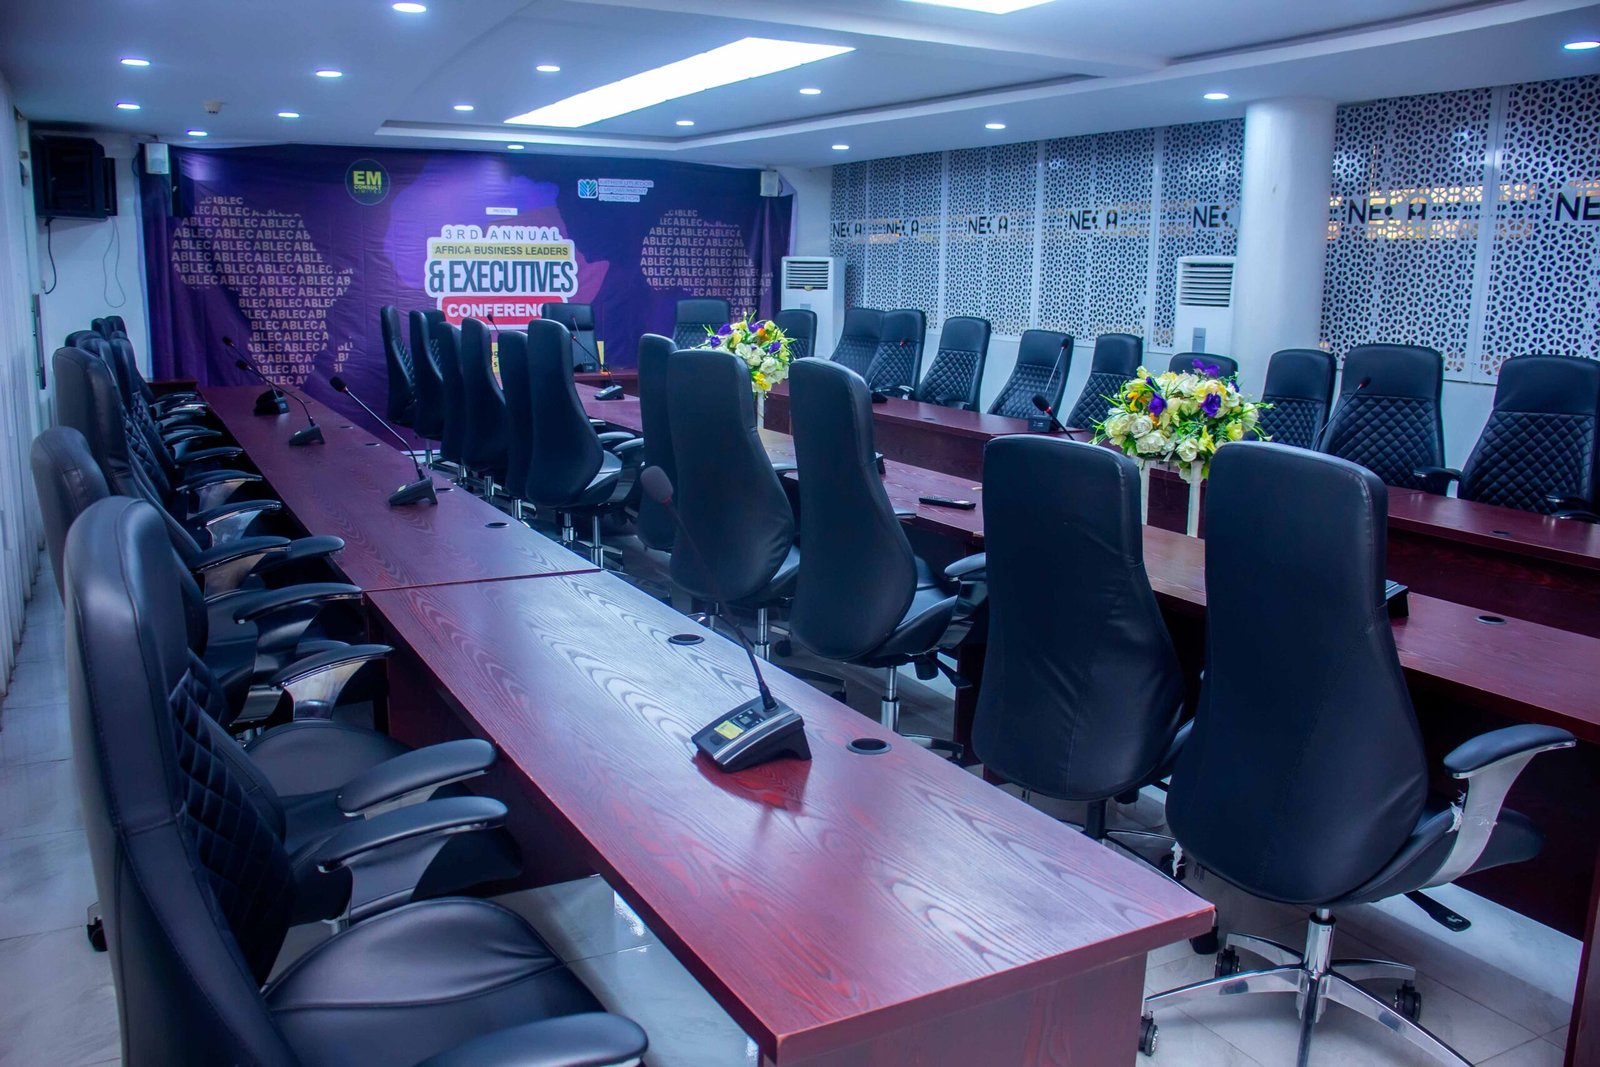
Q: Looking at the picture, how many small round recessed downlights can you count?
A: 15